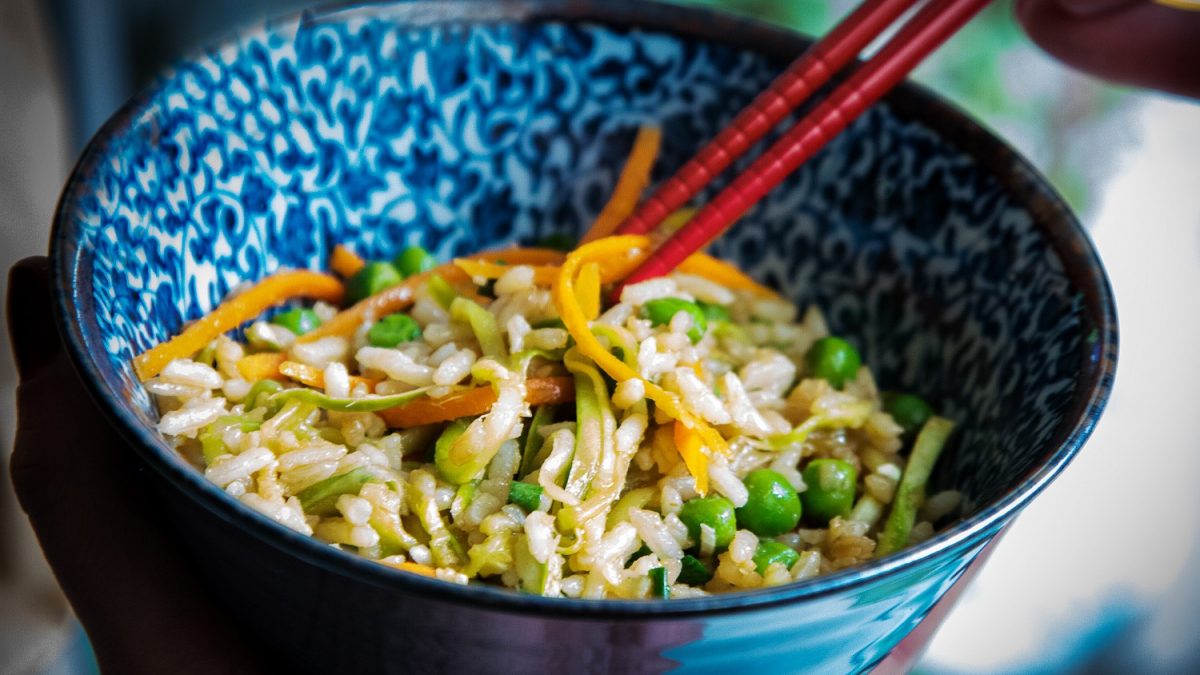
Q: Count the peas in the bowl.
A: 12